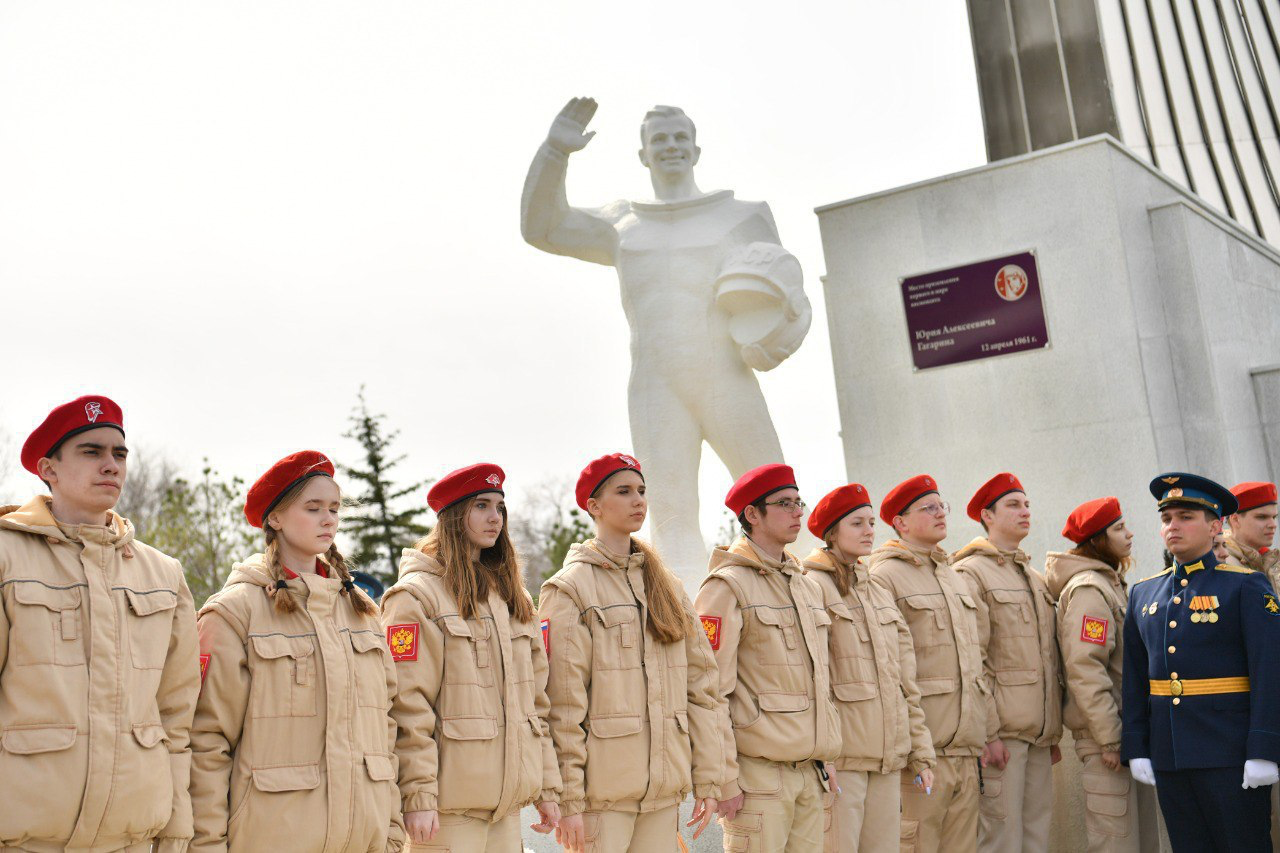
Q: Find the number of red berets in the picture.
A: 10